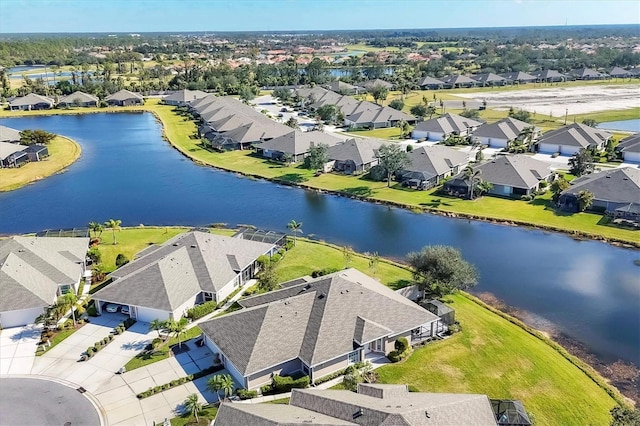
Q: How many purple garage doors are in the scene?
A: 0